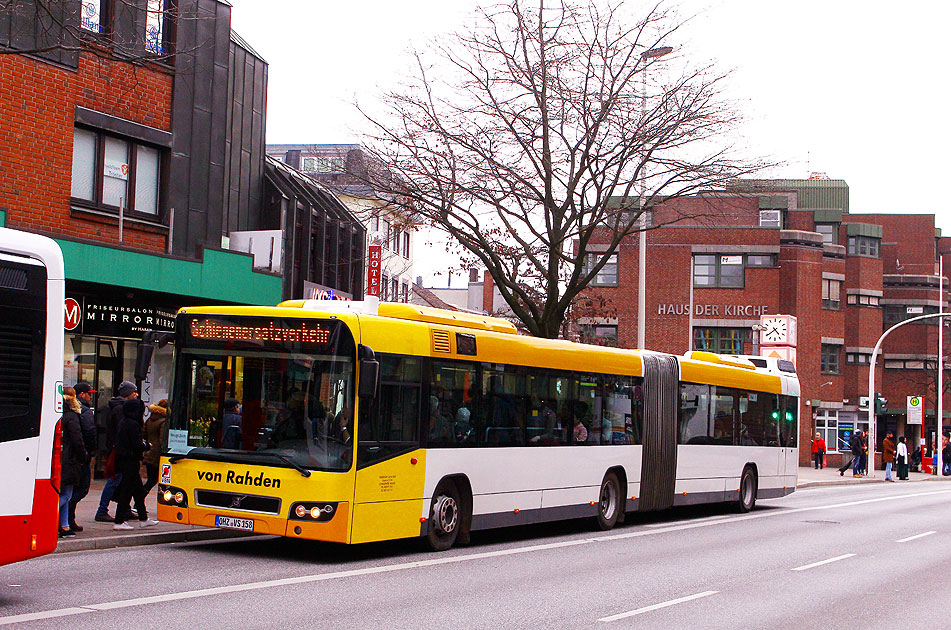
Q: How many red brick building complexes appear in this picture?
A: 2